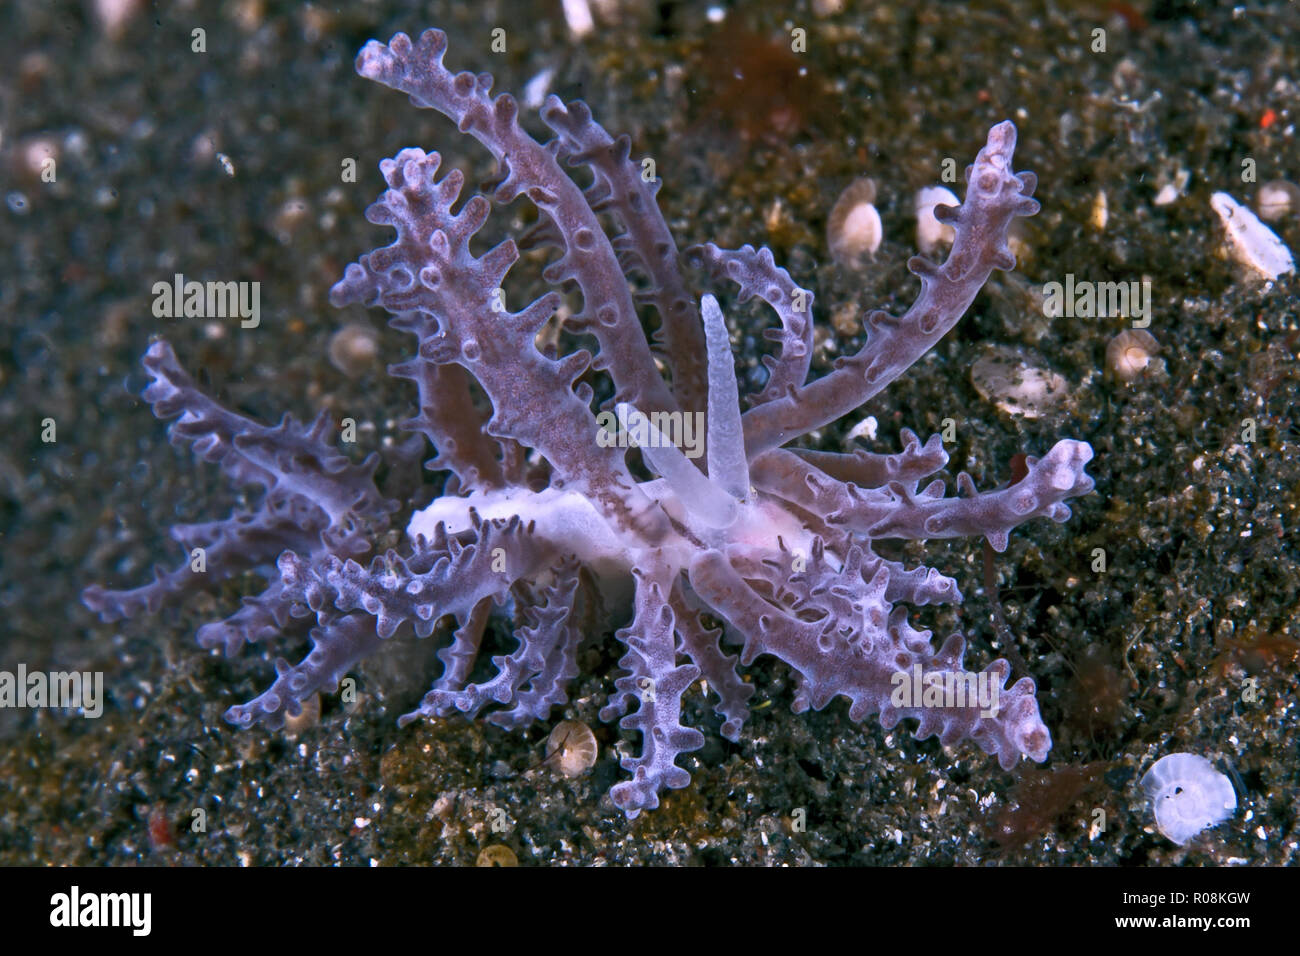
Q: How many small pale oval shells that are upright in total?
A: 2